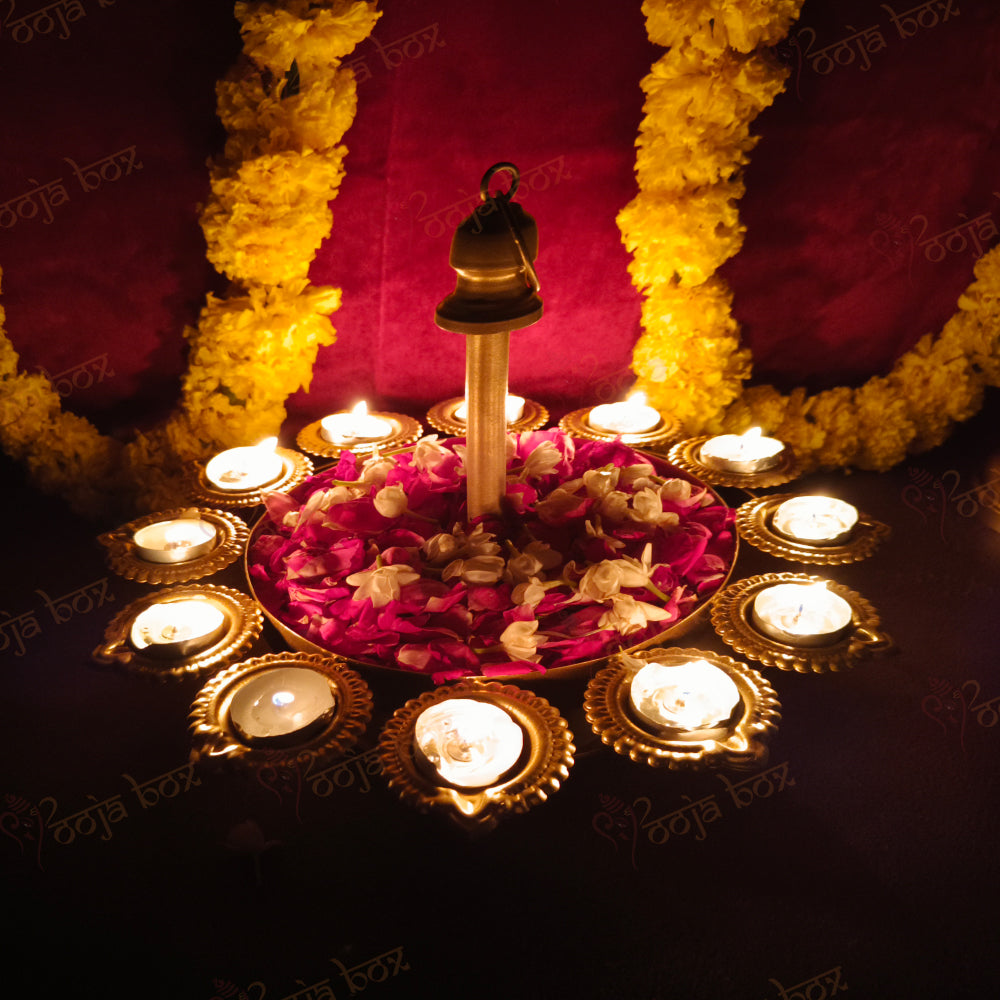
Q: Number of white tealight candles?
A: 12